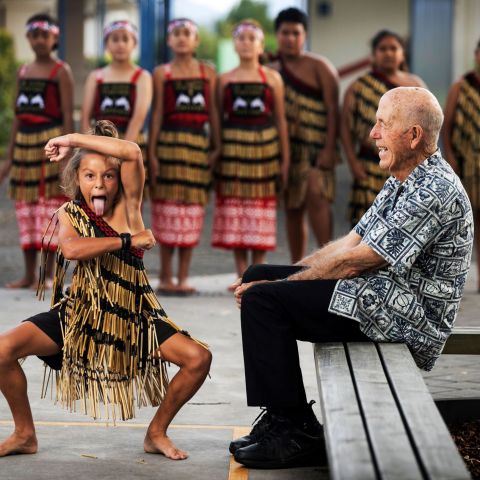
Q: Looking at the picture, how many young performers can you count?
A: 8